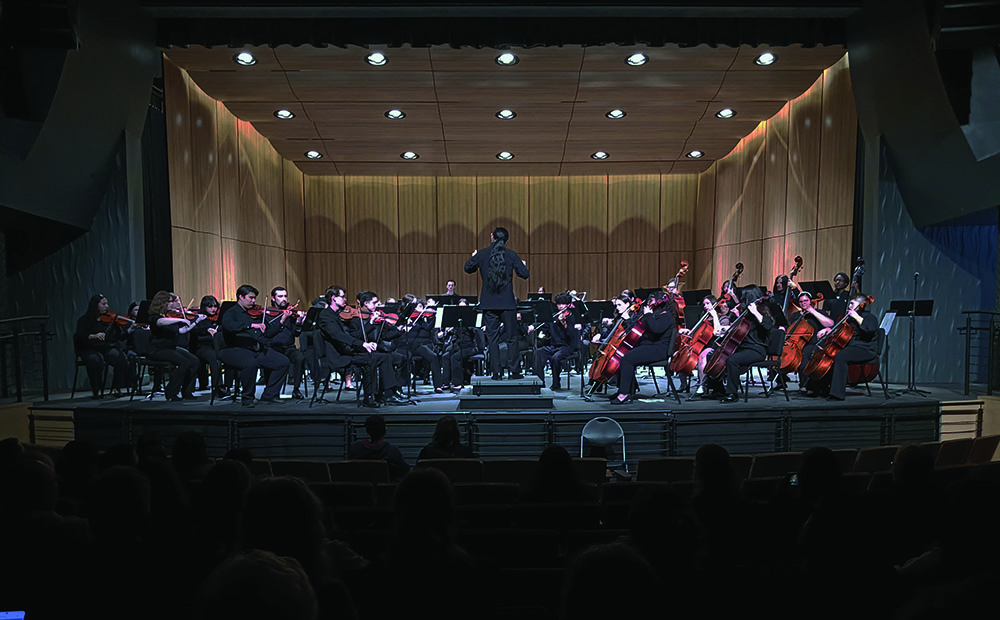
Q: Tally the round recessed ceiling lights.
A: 15